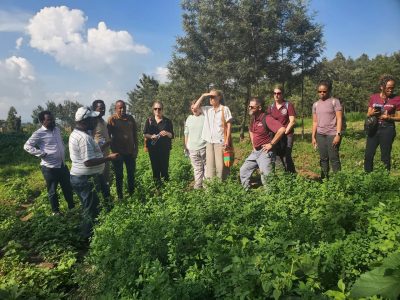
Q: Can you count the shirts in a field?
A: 11